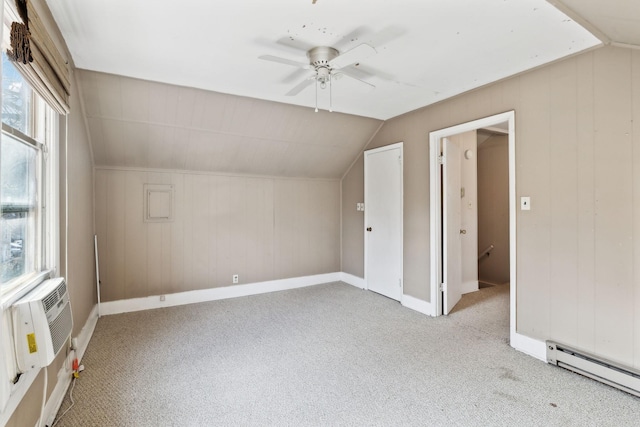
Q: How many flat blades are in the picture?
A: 4